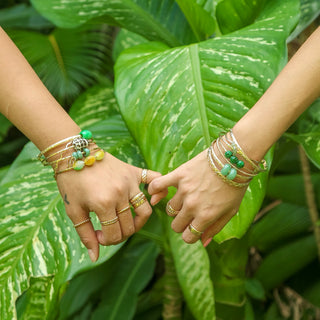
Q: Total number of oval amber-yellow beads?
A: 2